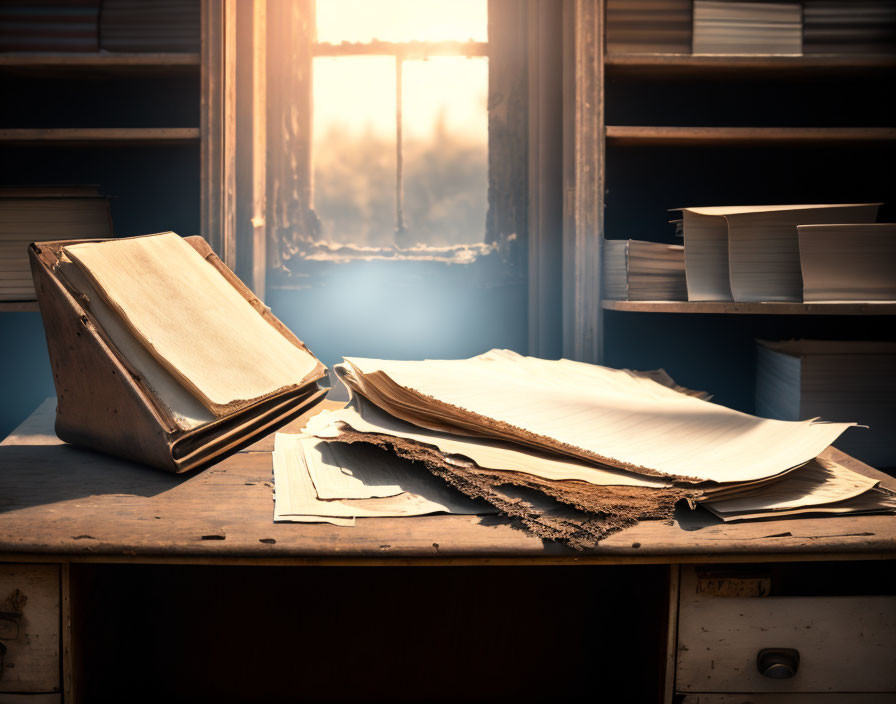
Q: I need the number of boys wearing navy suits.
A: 0